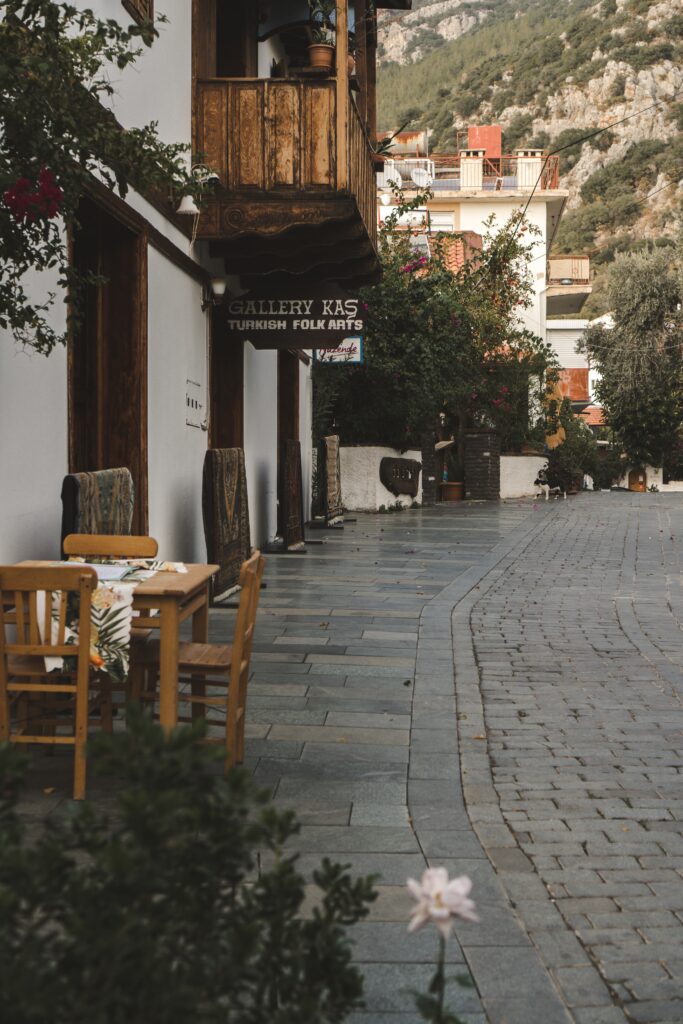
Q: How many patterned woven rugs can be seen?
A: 4